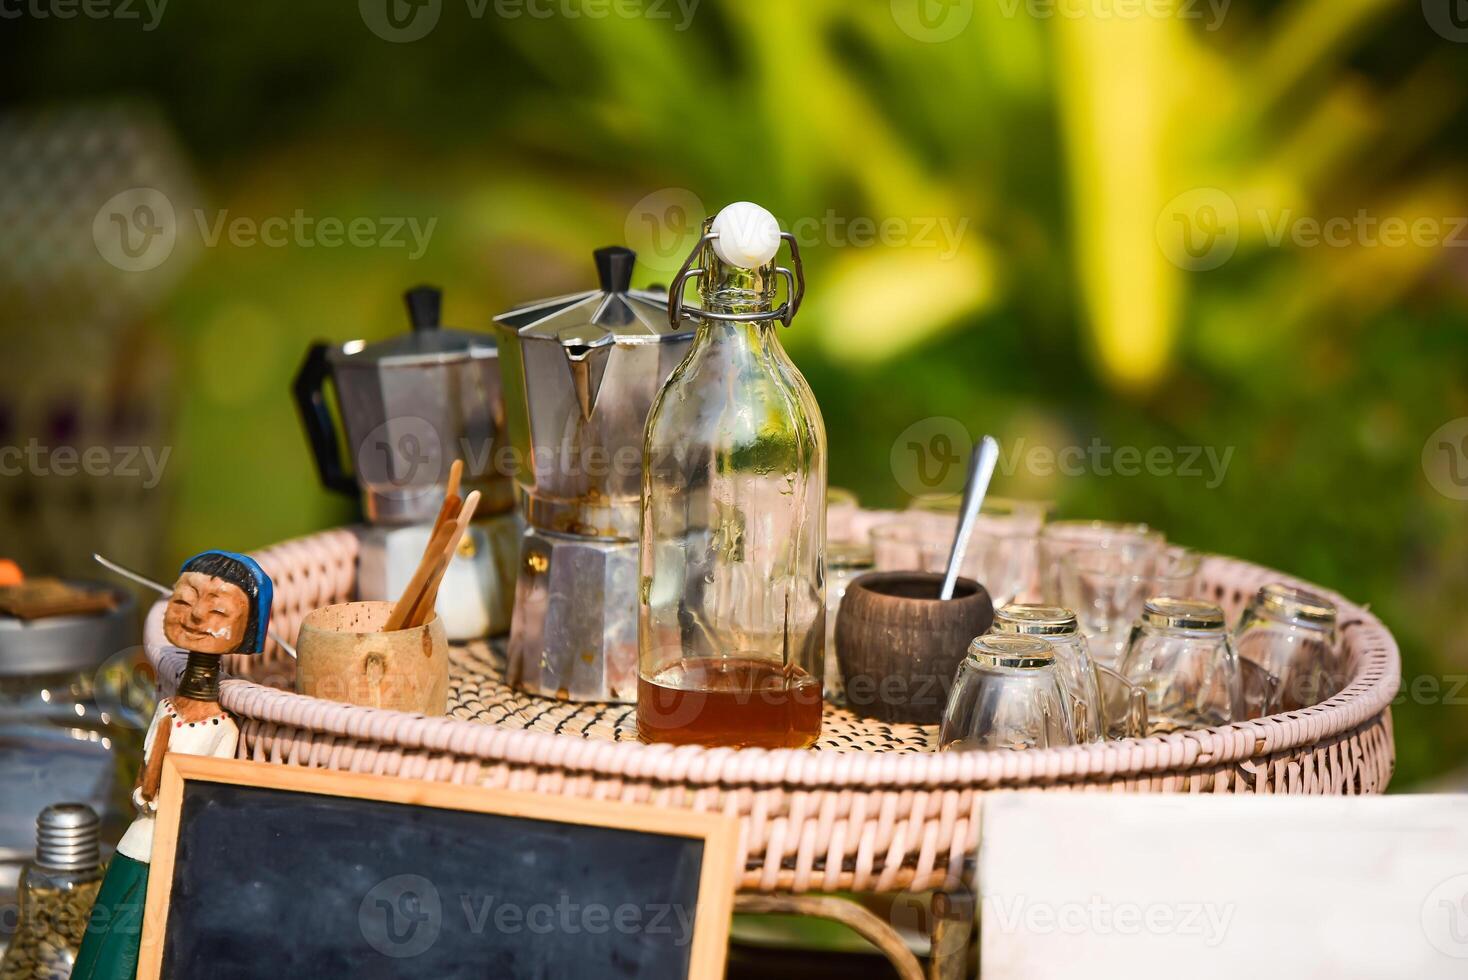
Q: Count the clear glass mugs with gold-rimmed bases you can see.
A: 4